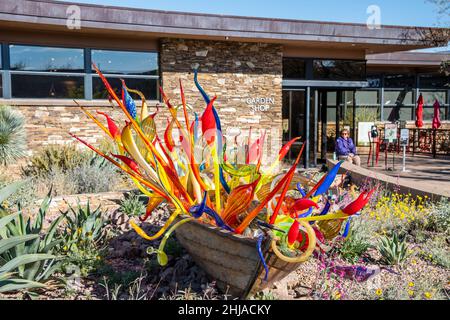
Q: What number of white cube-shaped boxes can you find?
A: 0